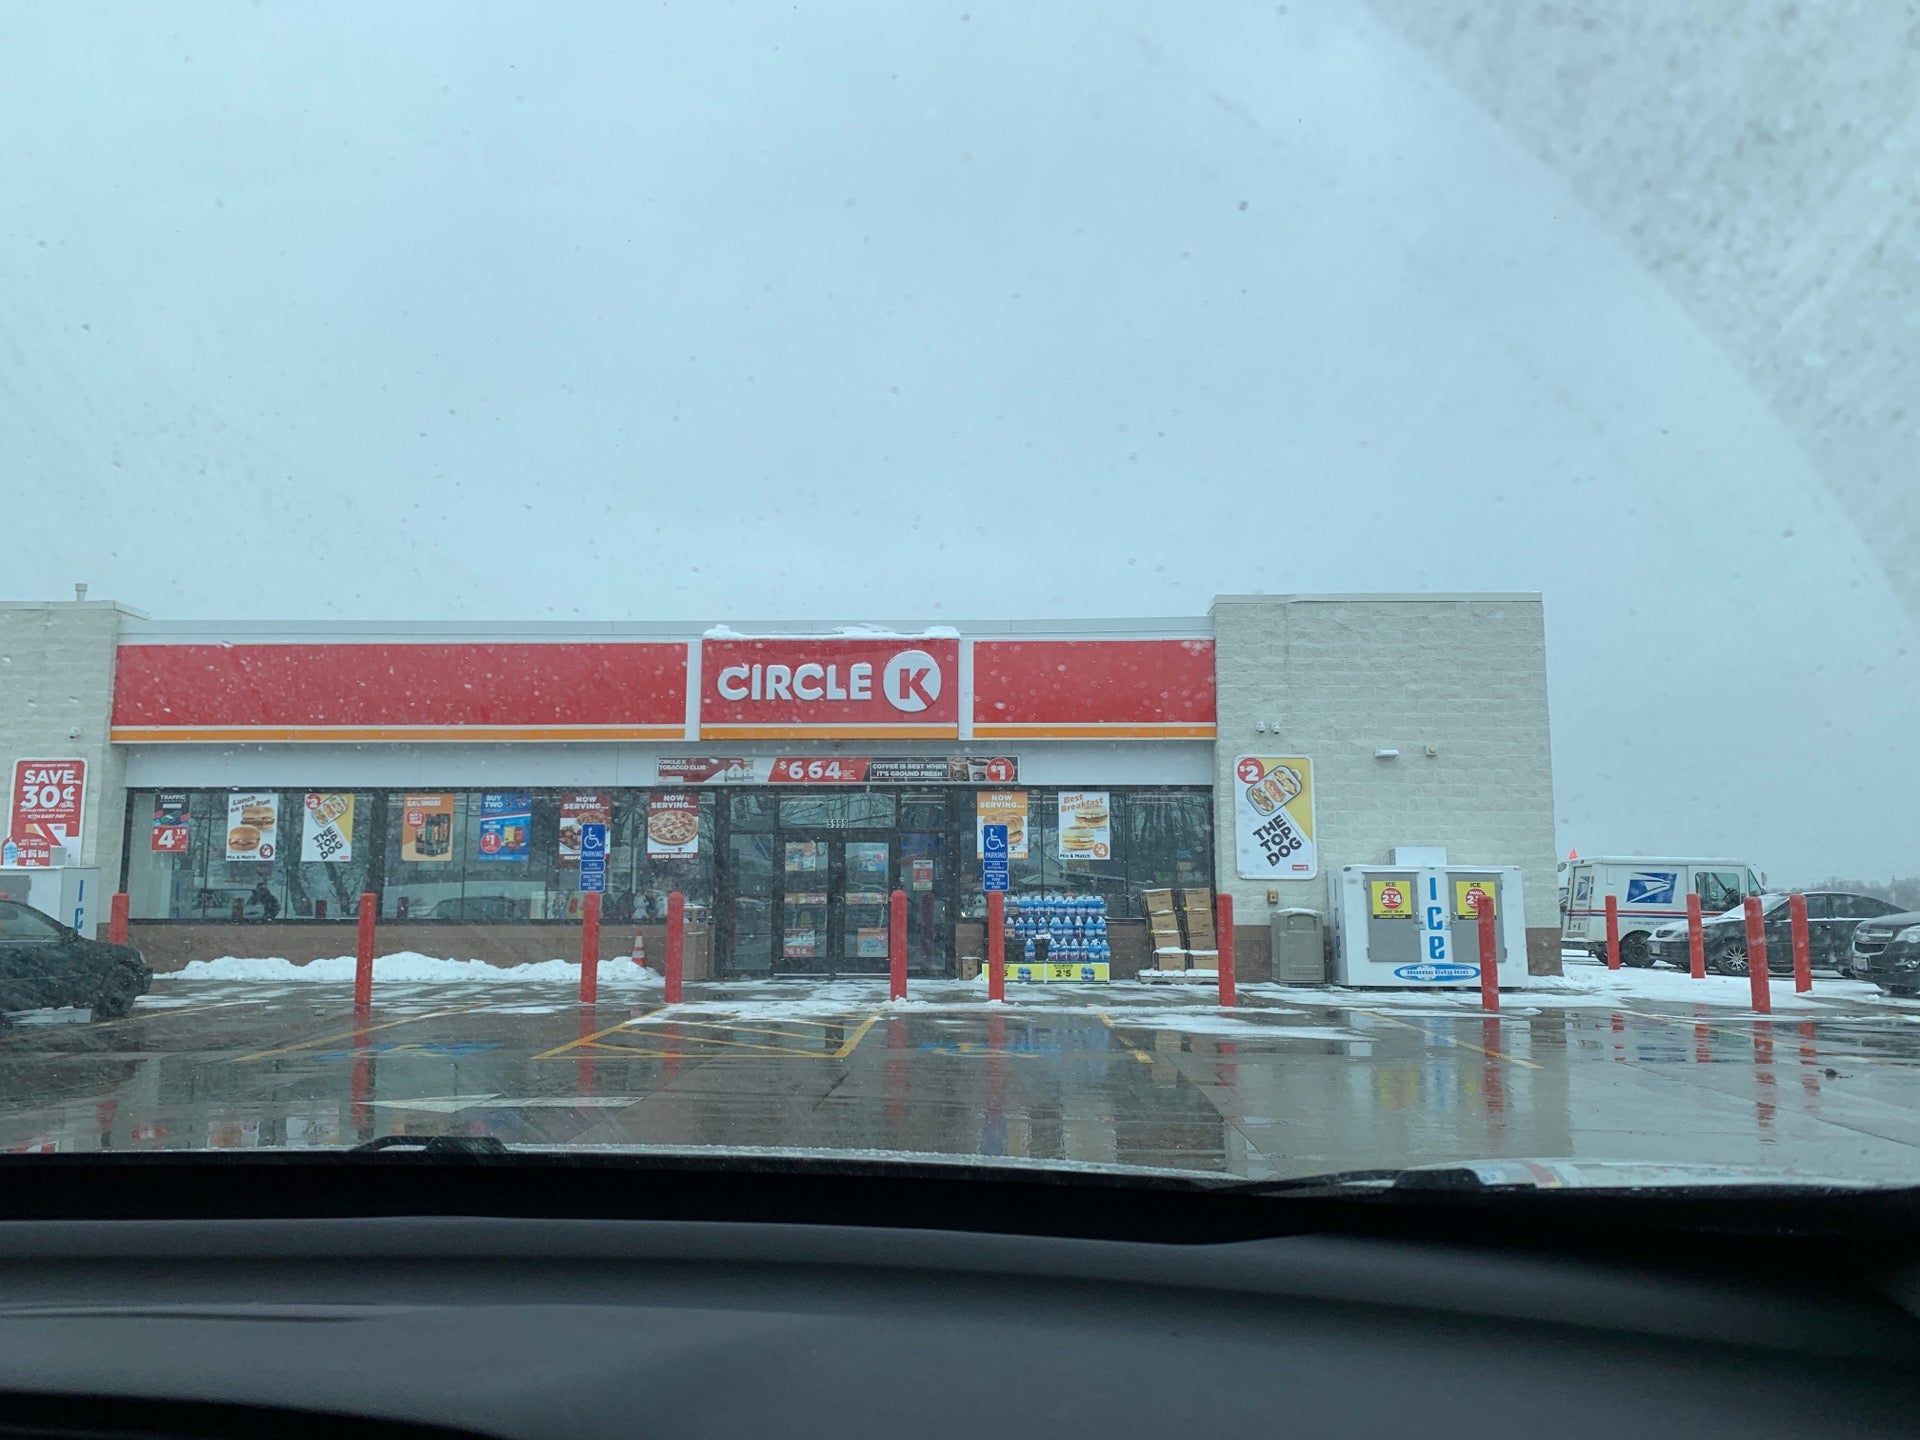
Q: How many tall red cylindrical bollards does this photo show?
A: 12